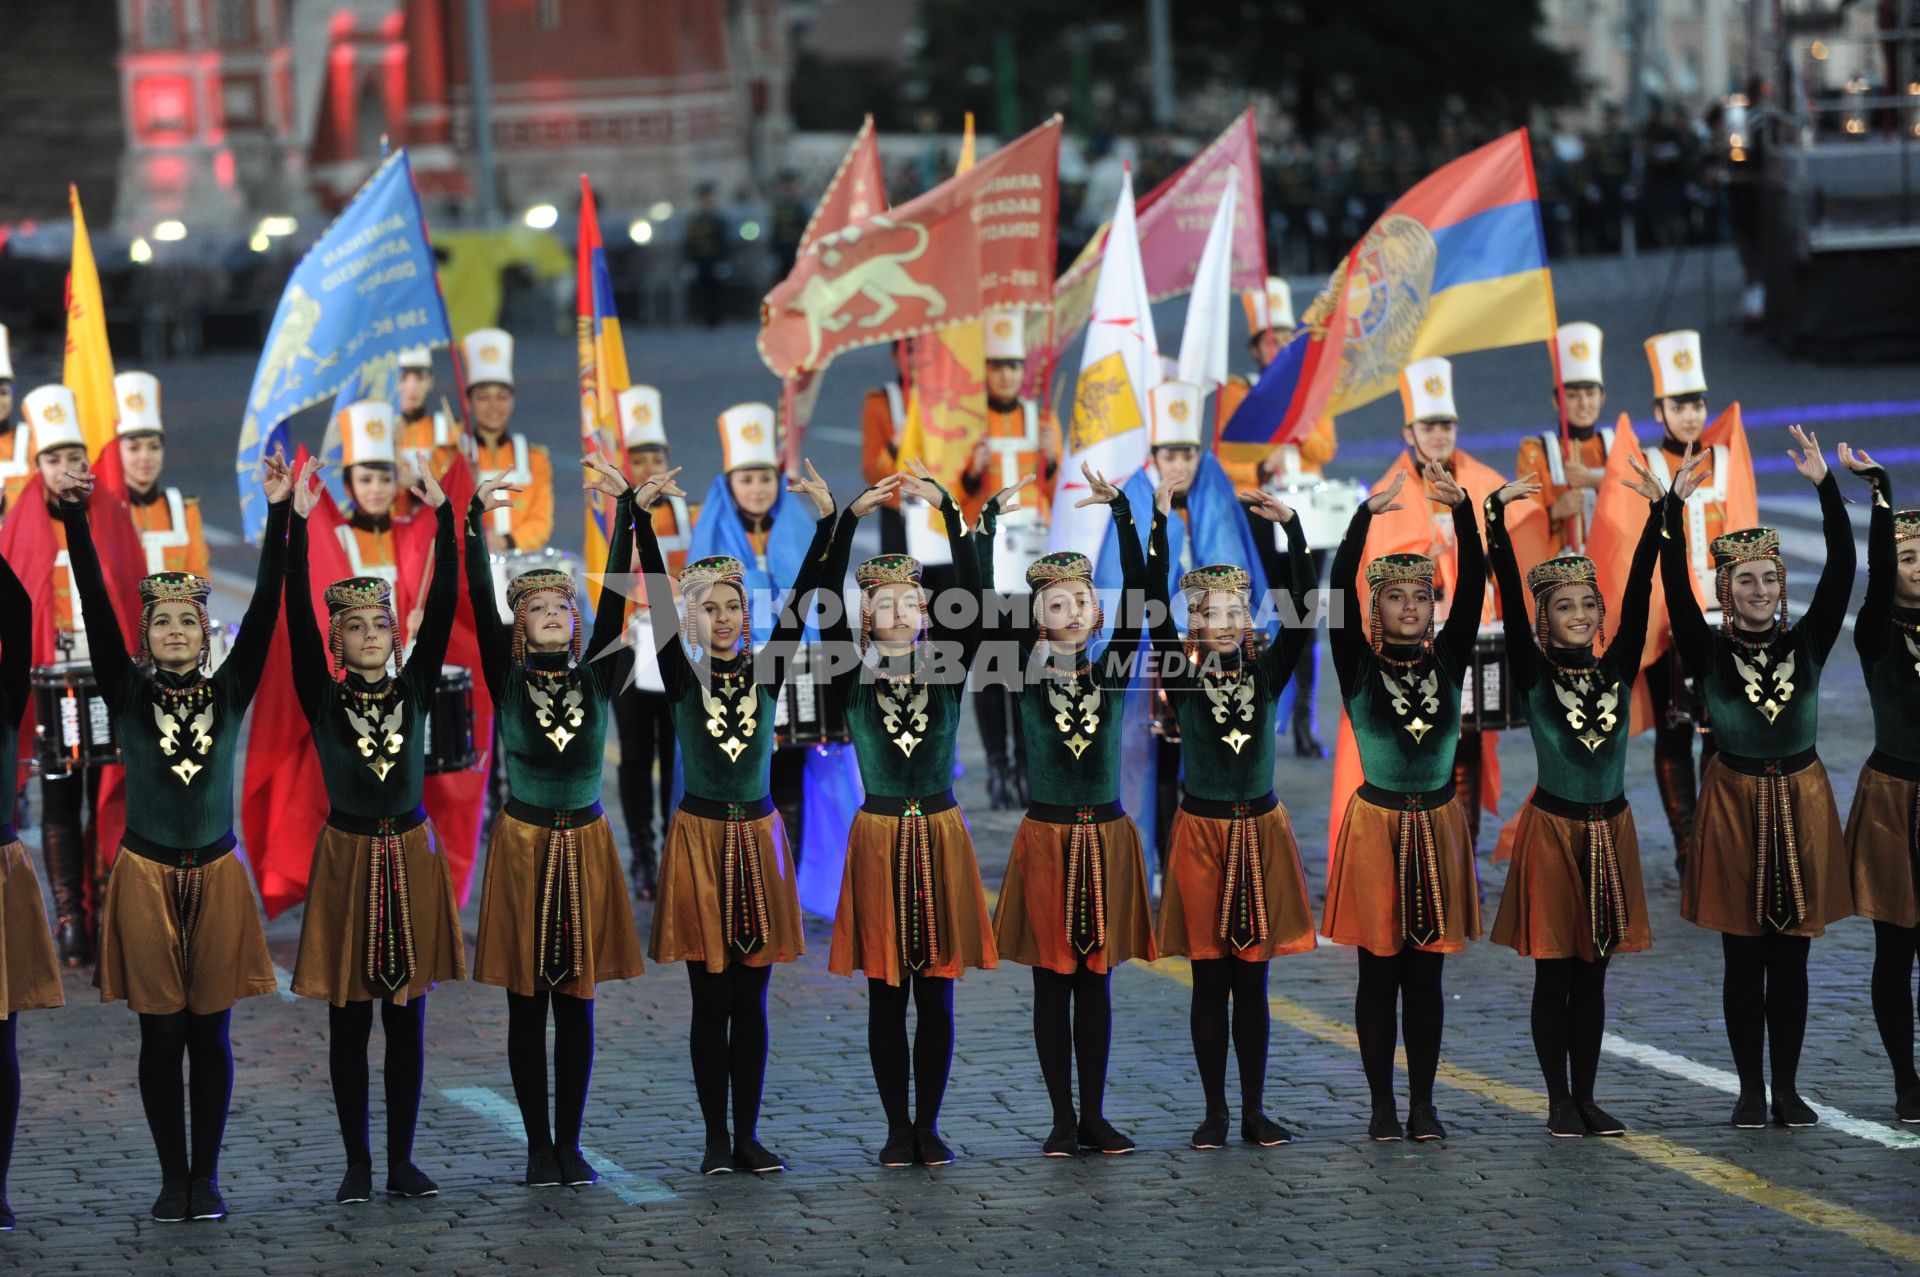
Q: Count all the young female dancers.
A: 12